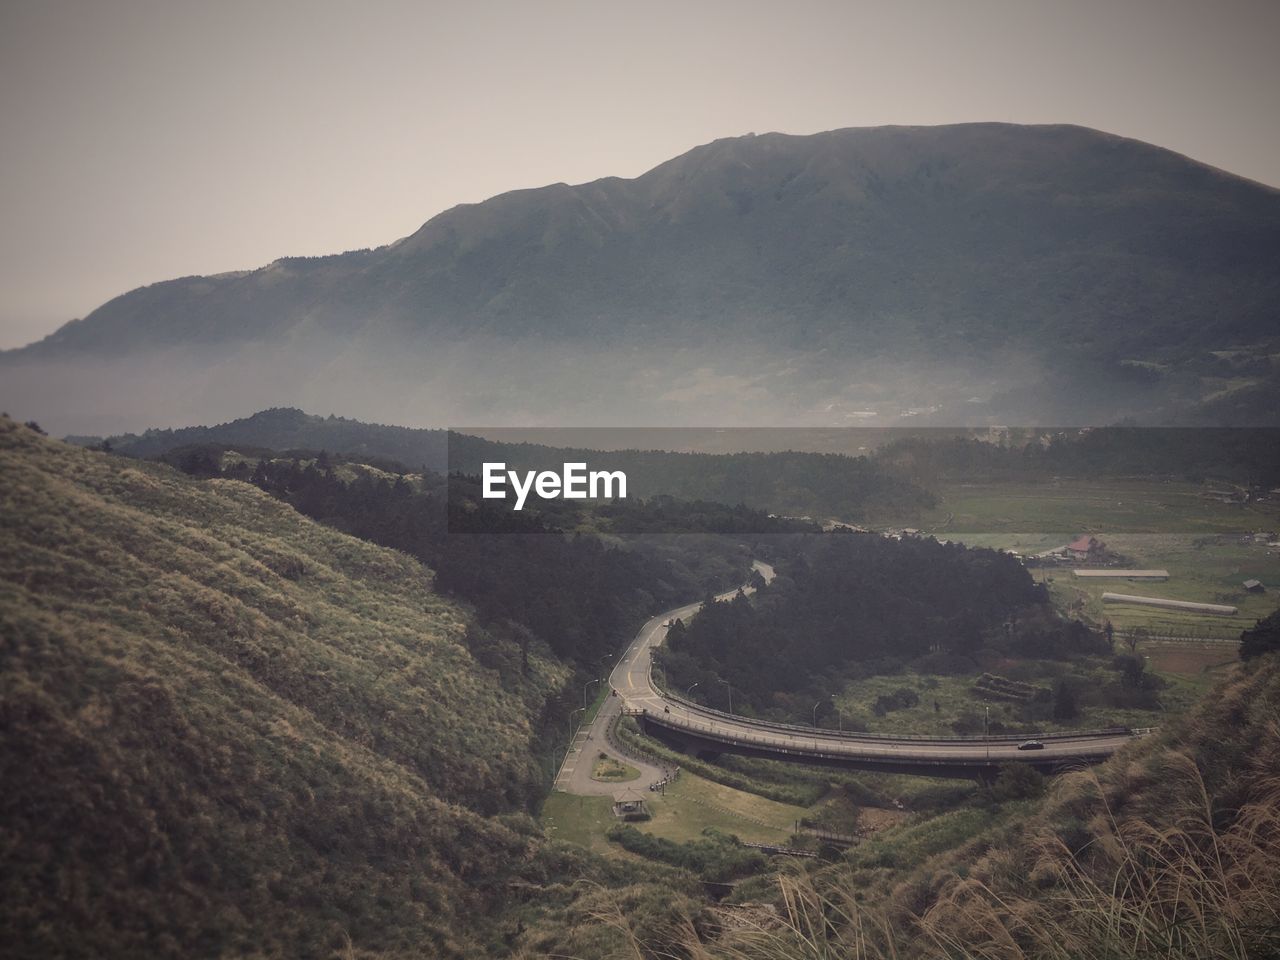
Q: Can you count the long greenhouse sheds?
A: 2